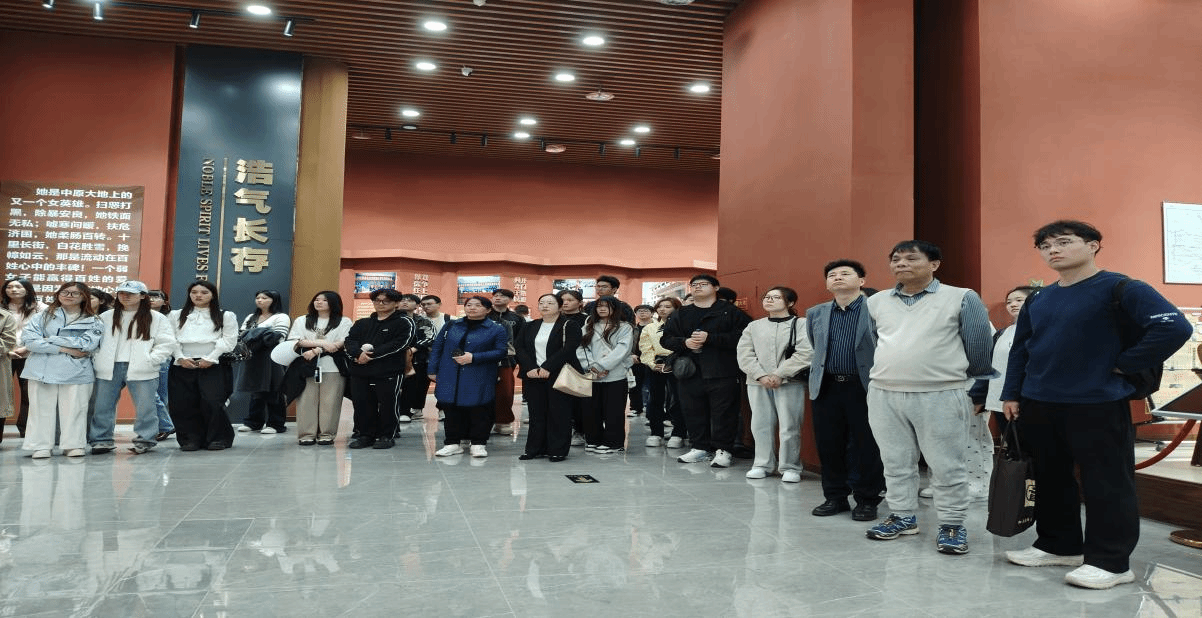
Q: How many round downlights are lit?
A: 11